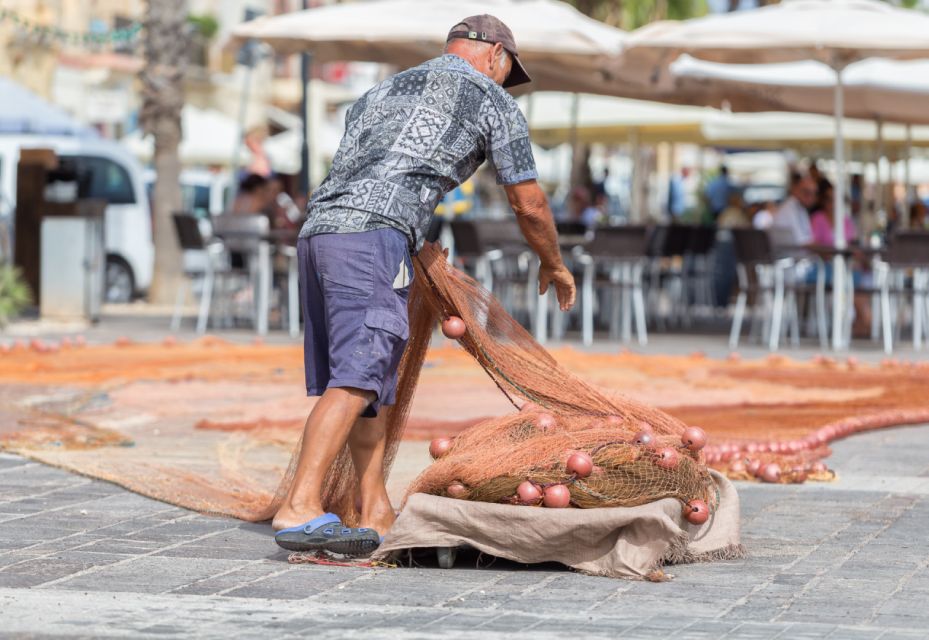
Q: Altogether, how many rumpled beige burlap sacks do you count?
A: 1